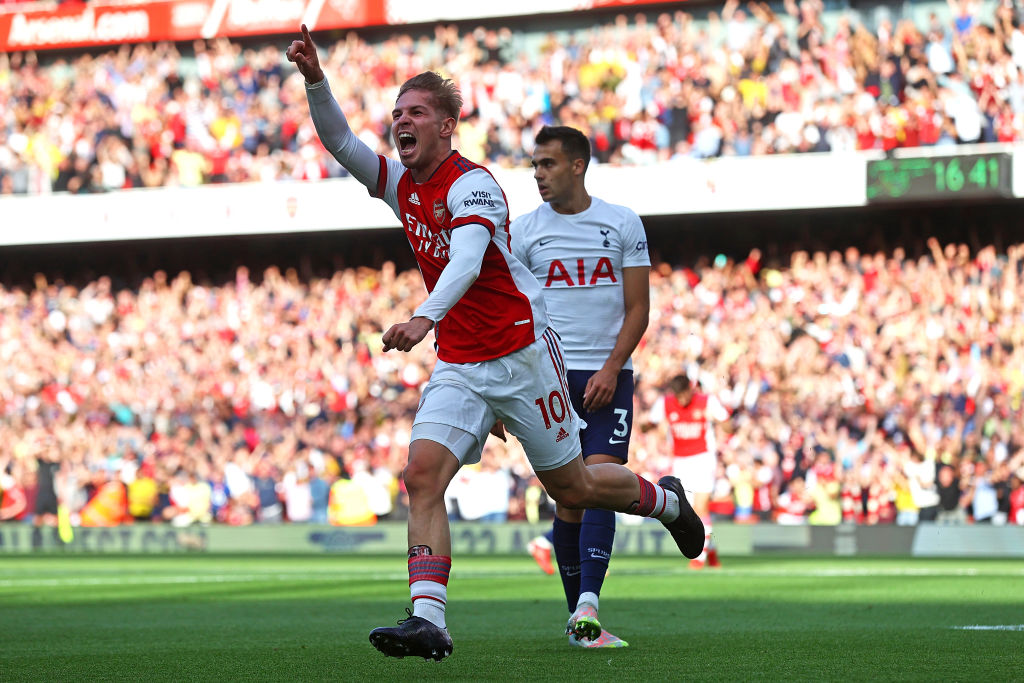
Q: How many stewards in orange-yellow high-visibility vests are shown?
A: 2